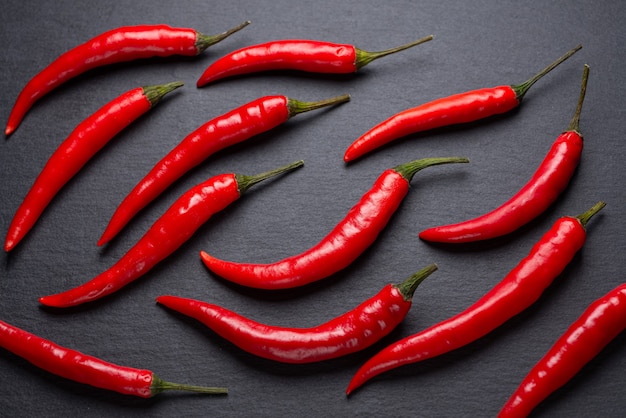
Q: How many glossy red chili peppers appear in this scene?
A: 12